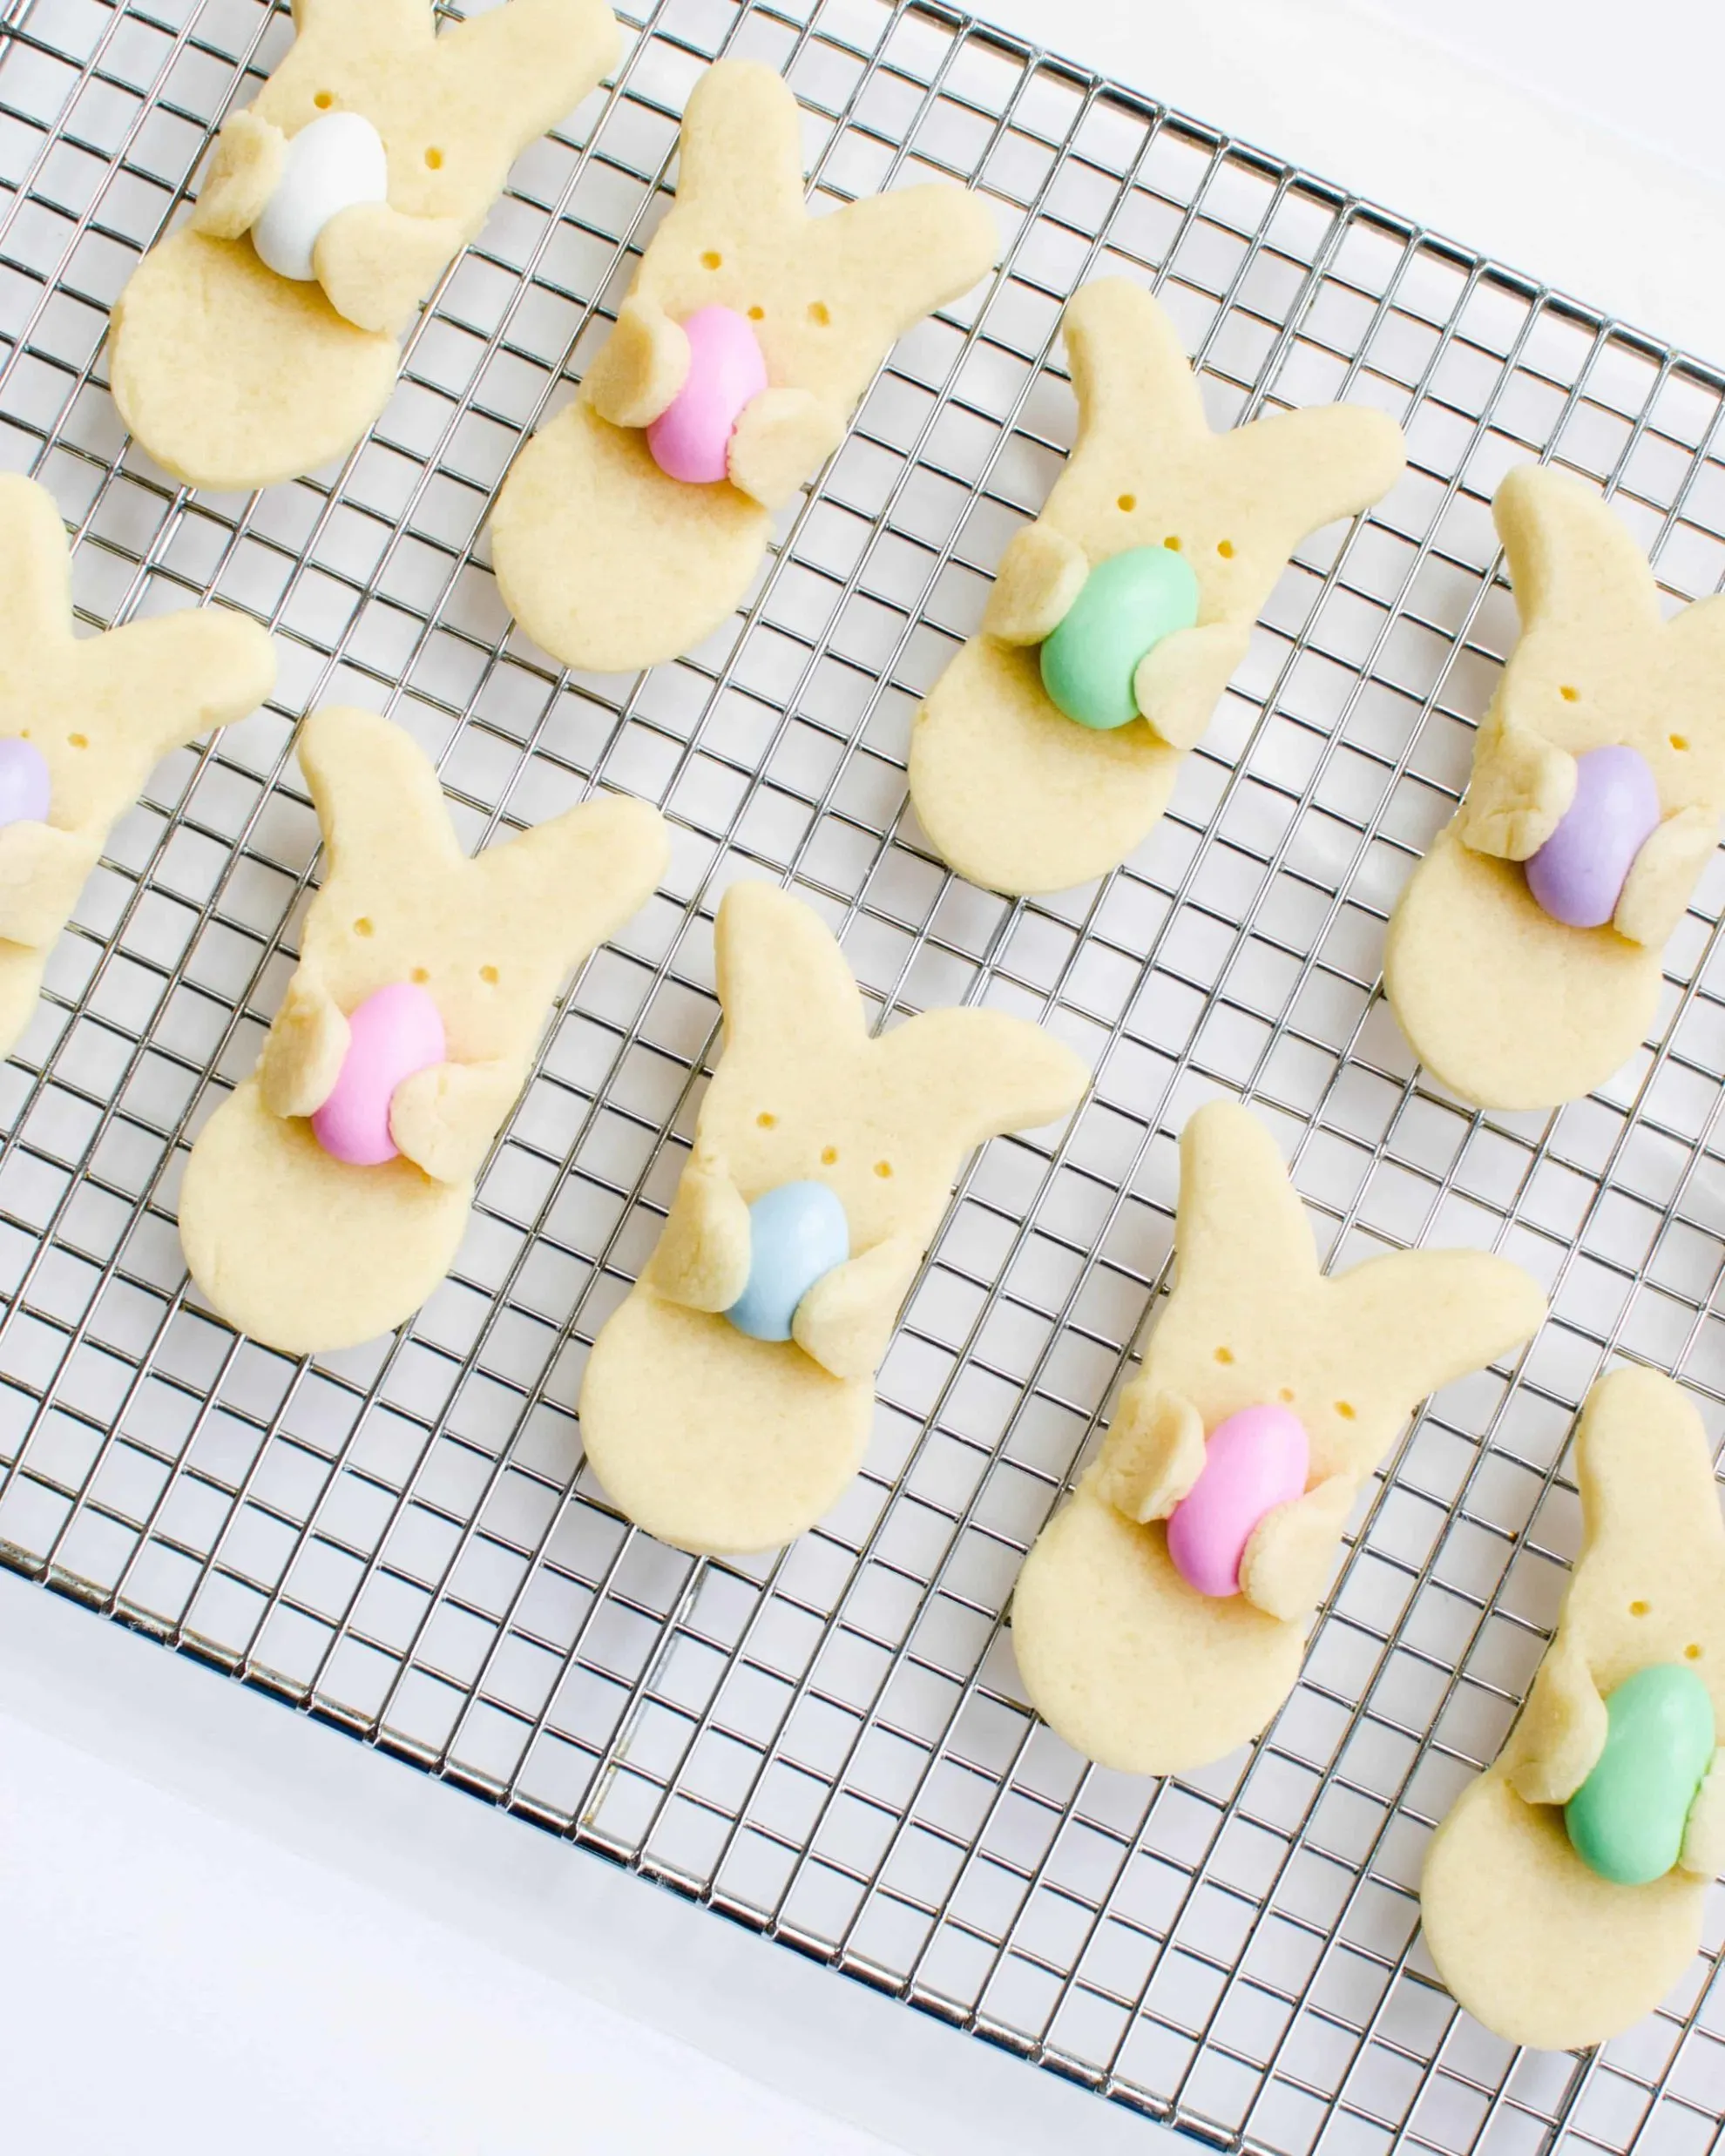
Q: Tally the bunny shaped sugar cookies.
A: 9